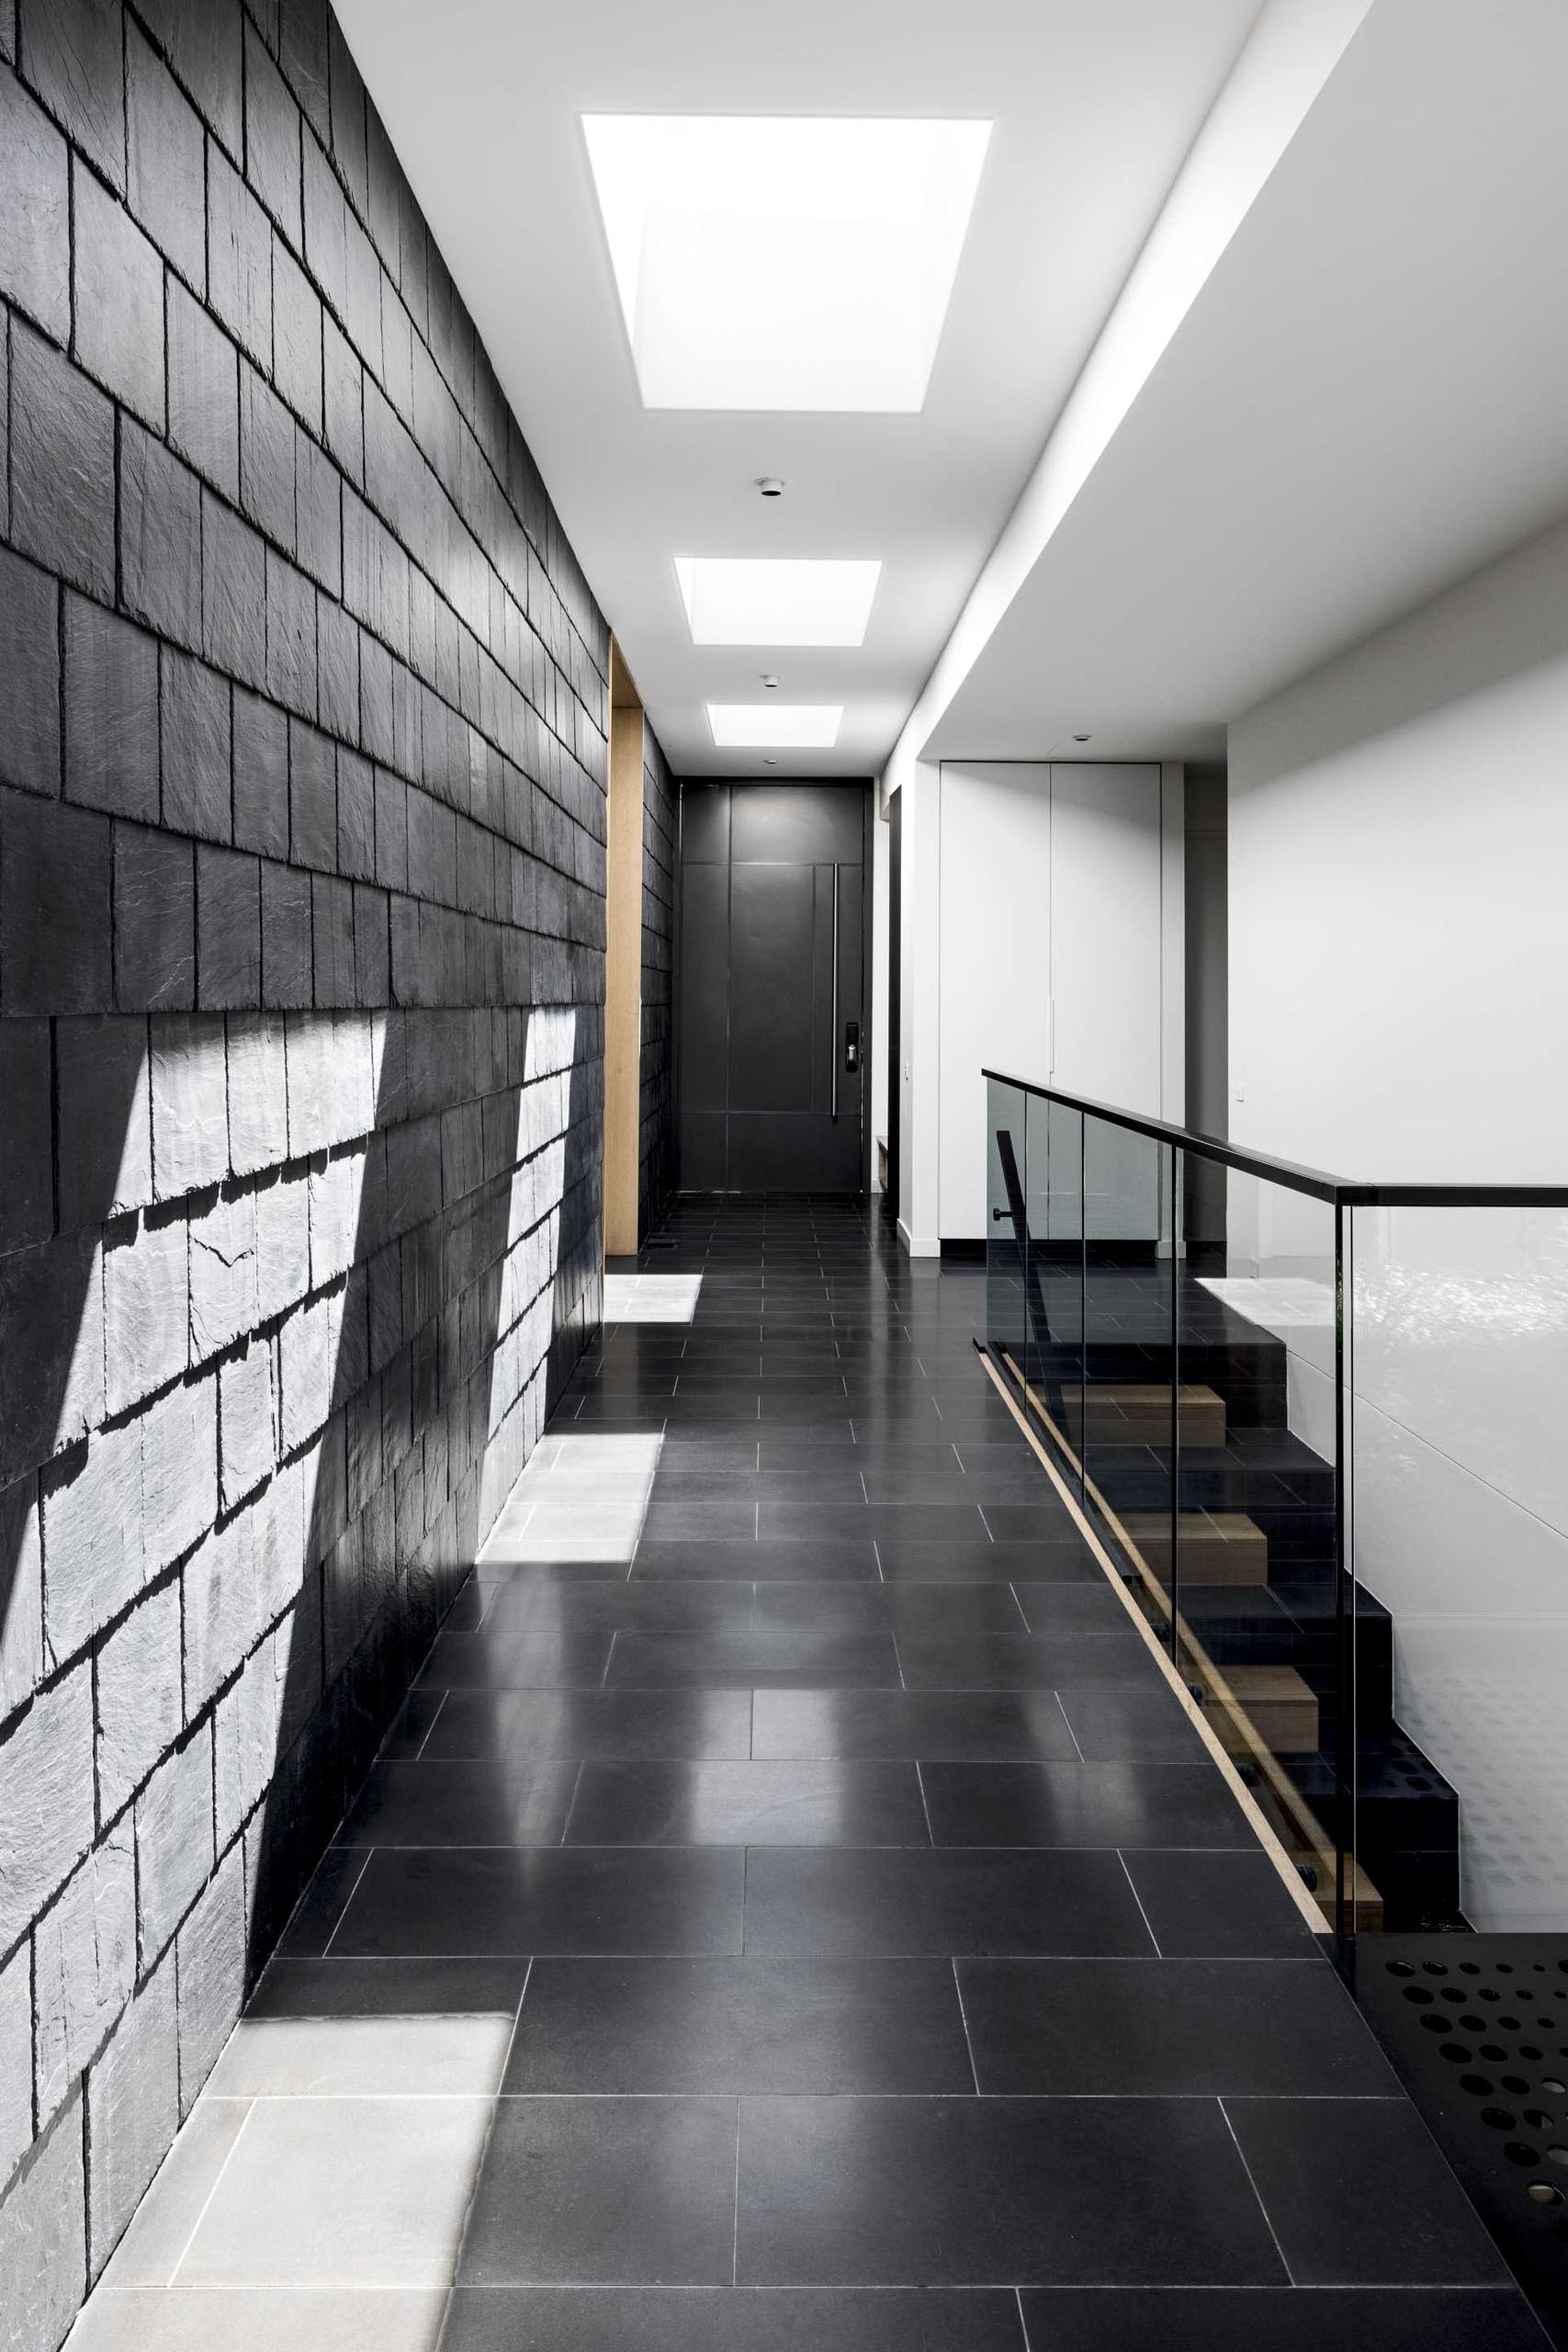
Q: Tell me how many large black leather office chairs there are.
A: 0